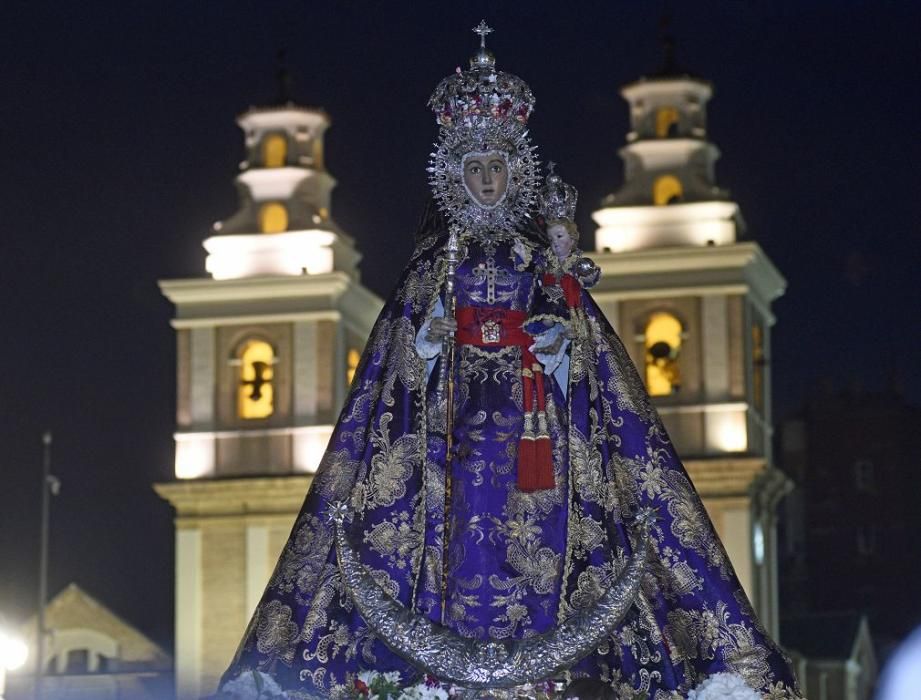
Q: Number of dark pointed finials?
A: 2